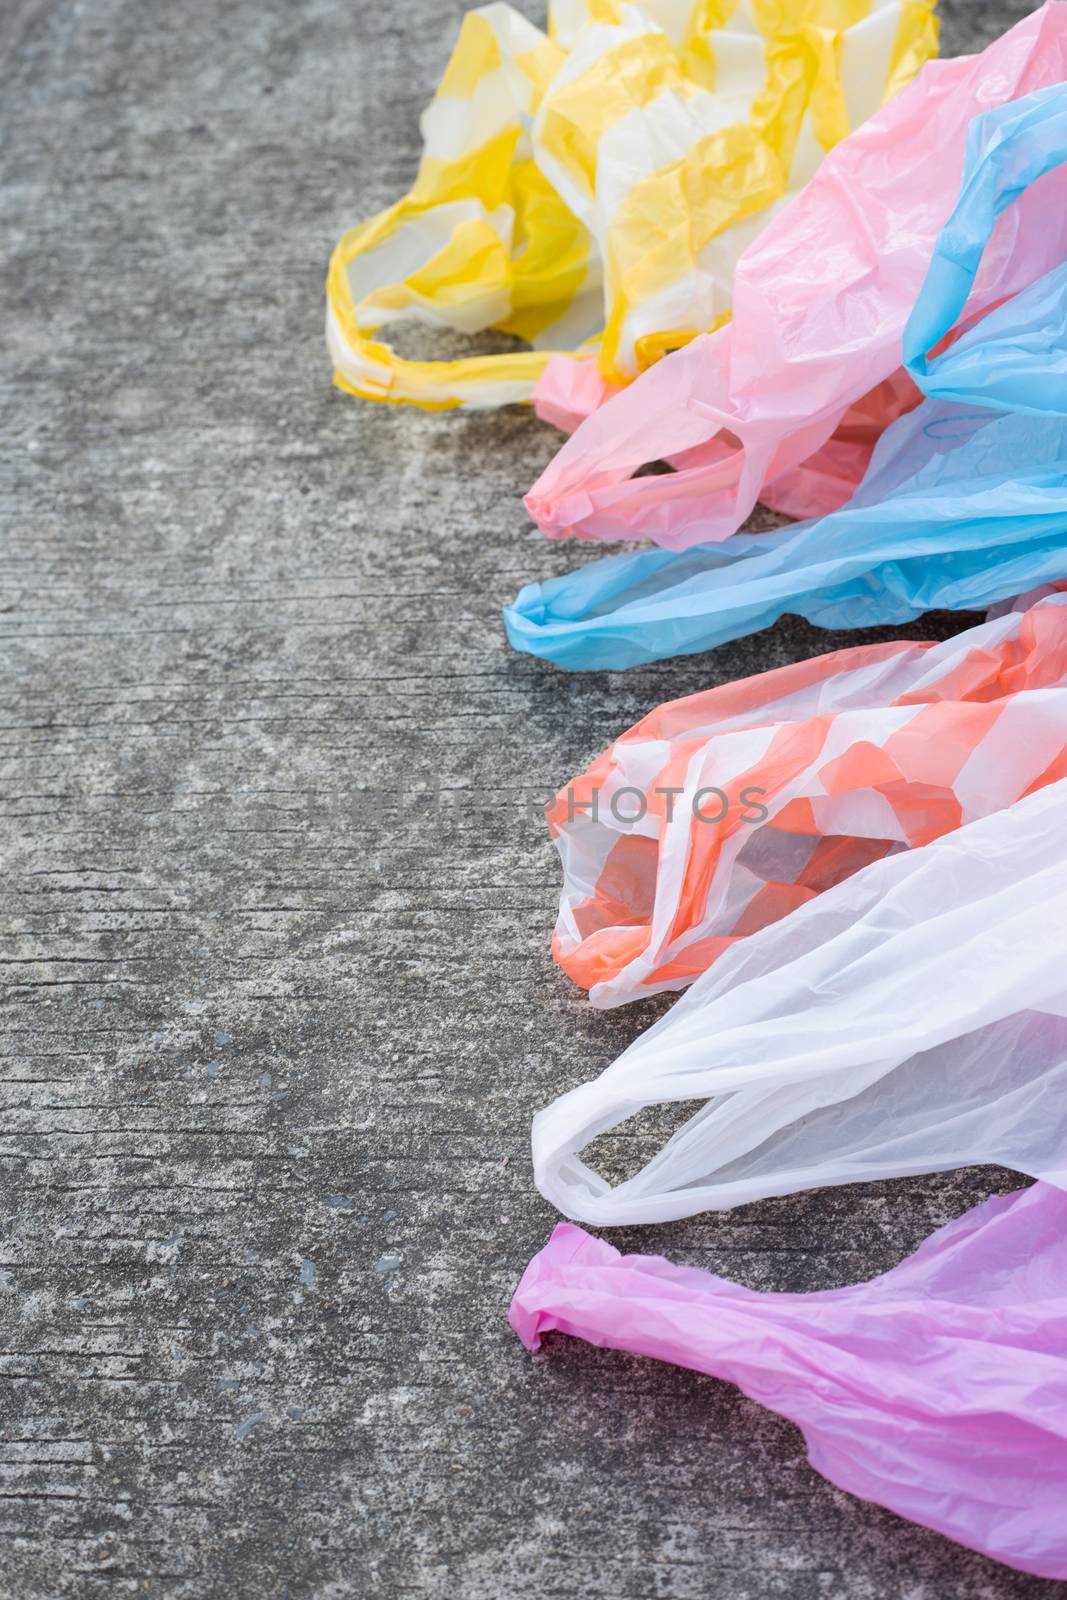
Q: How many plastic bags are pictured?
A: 6